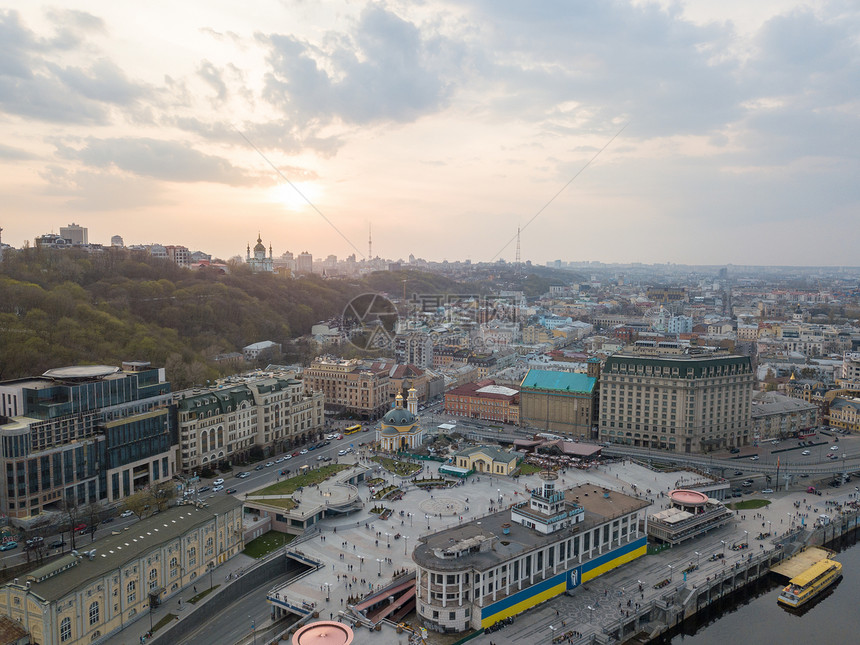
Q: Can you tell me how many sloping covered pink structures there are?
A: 2